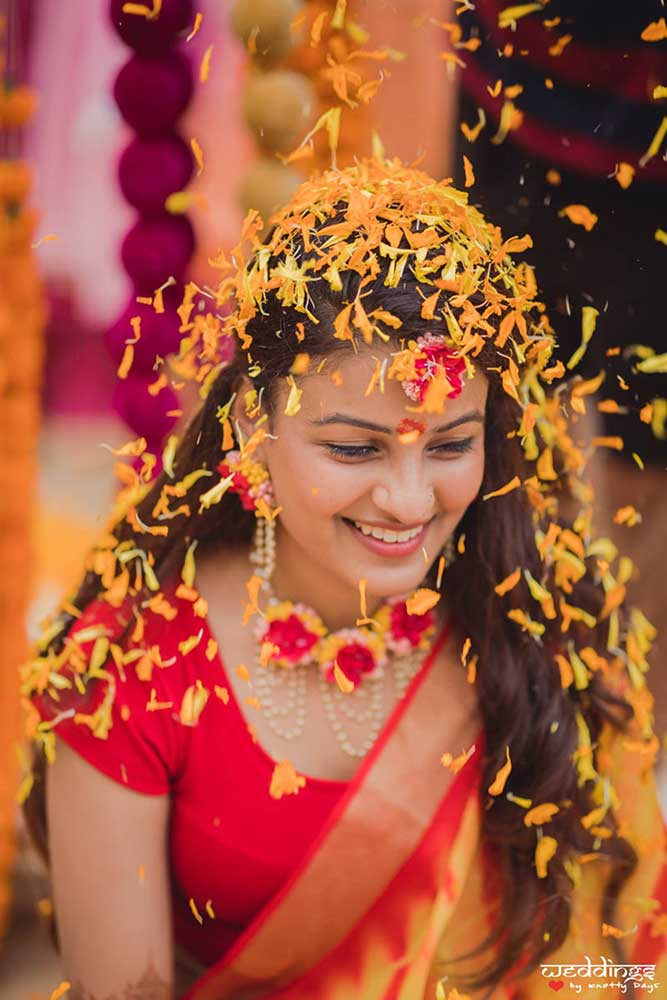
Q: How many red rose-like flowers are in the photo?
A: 5